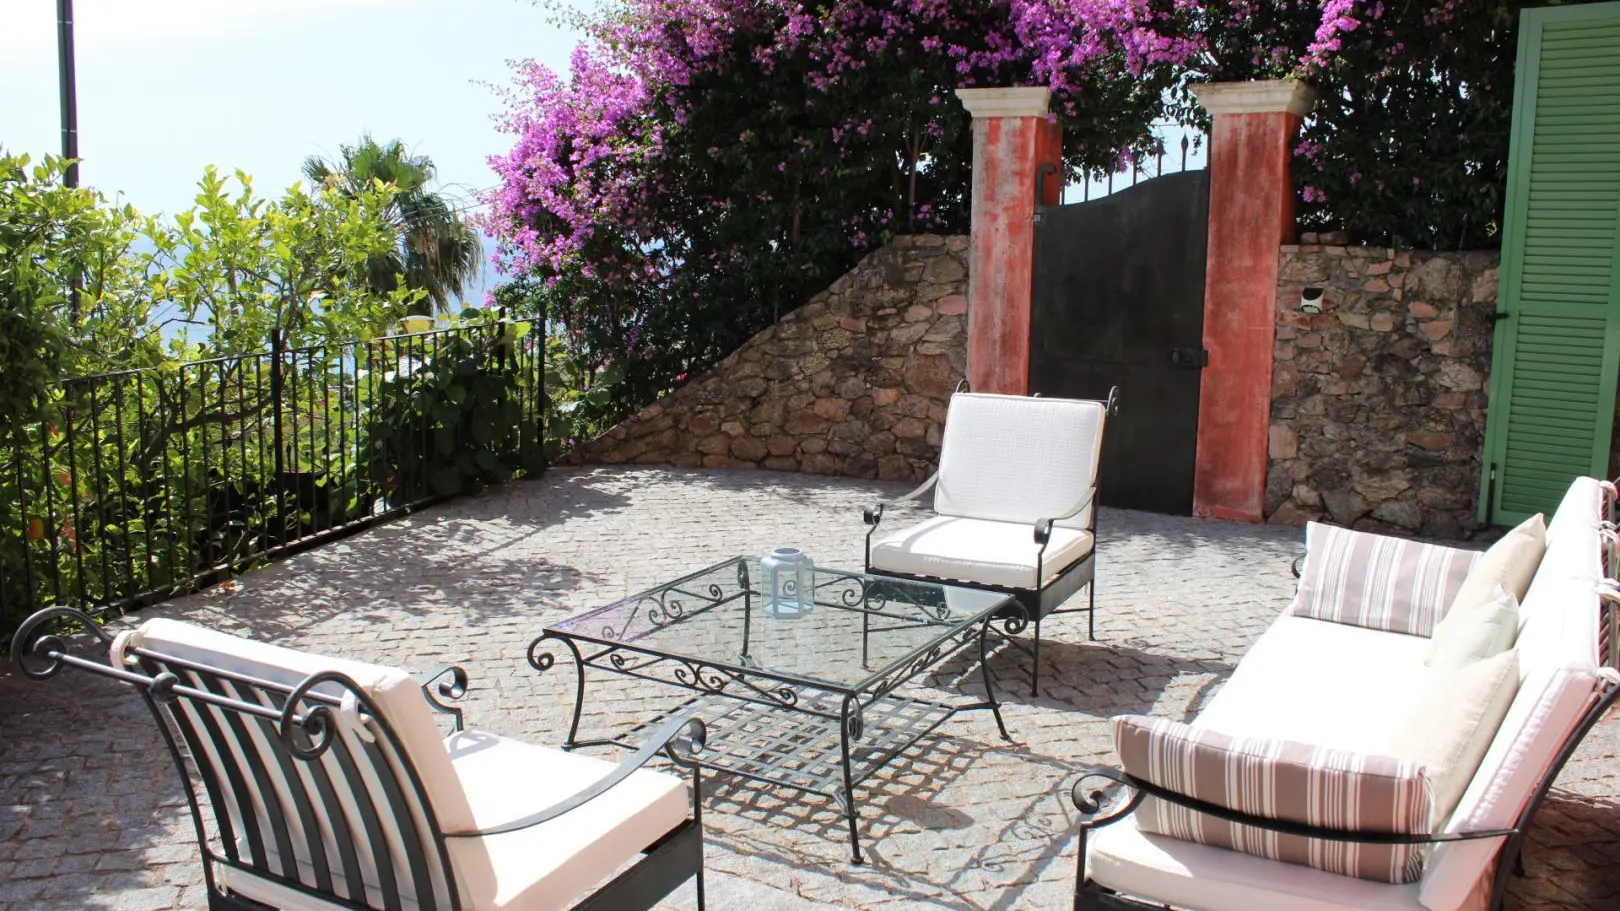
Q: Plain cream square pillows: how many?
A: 3